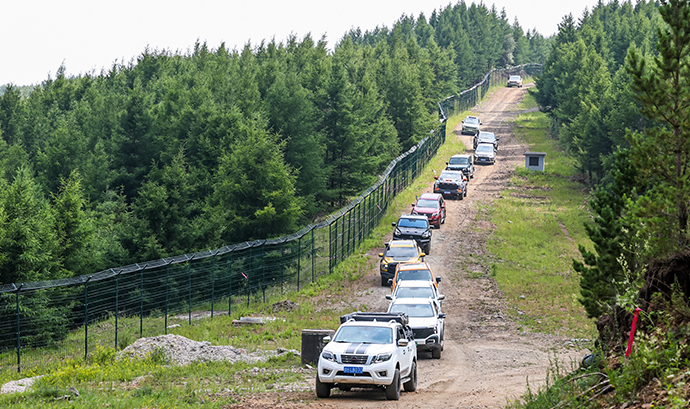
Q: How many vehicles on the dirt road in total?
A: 13